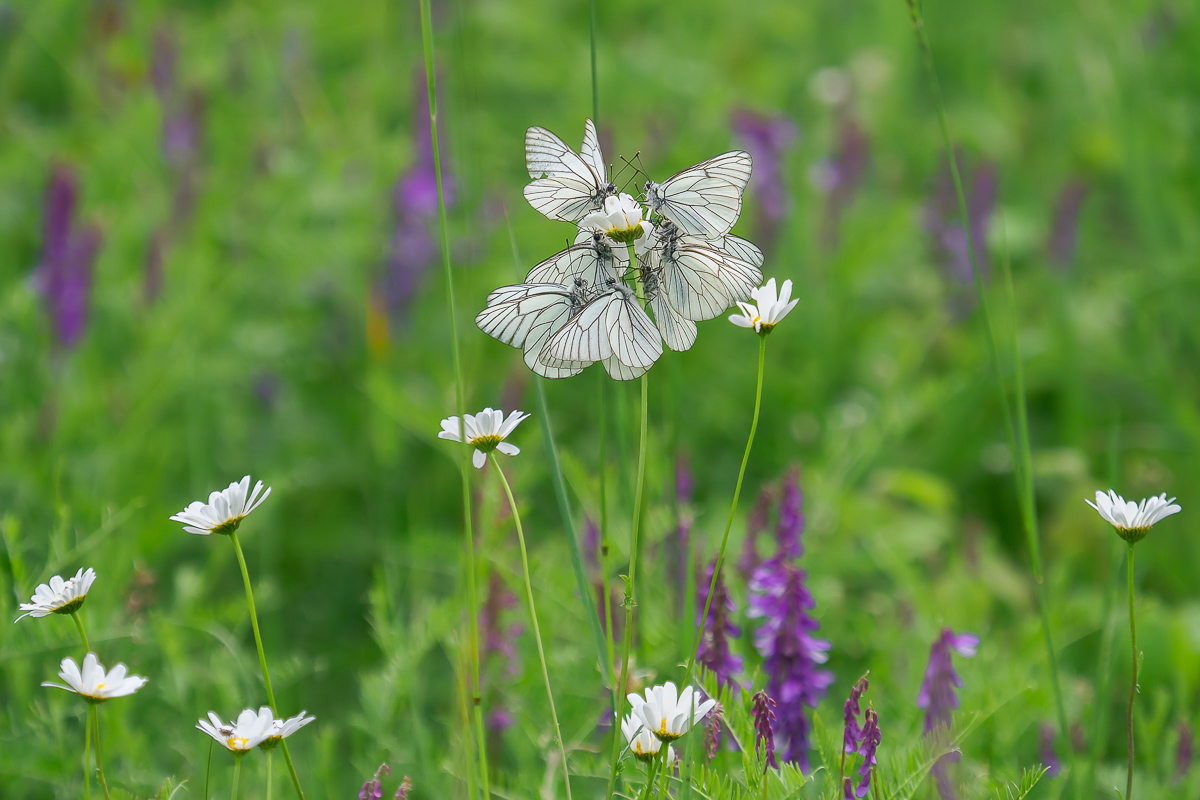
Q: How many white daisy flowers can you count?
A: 11